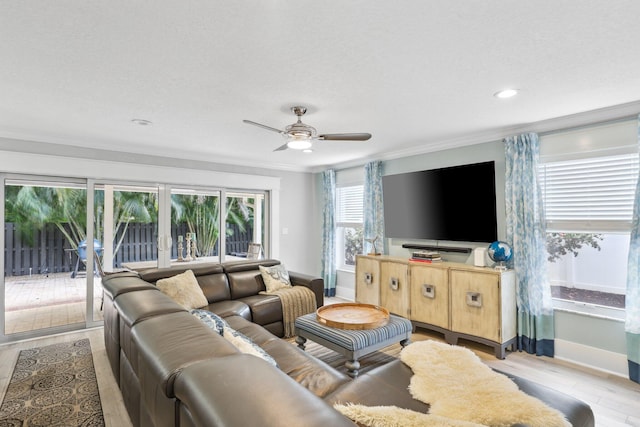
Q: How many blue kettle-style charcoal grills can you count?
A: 1